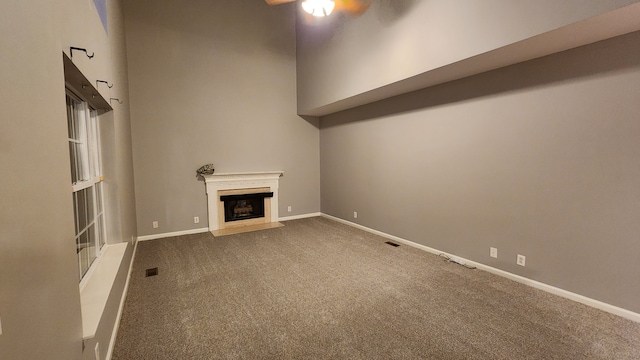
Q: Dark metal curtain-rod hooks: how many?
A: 3